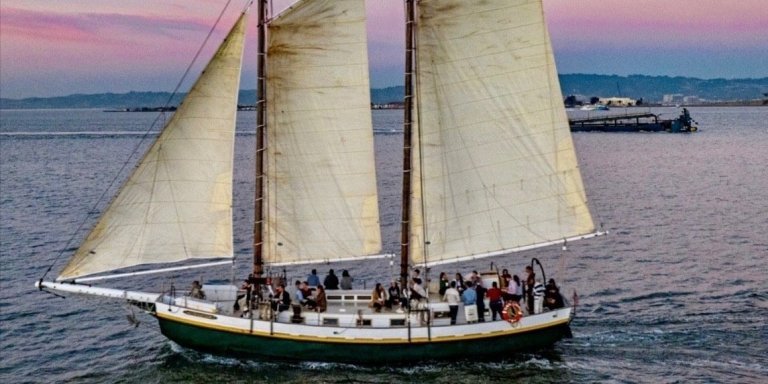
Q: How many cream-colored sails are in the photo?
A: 3